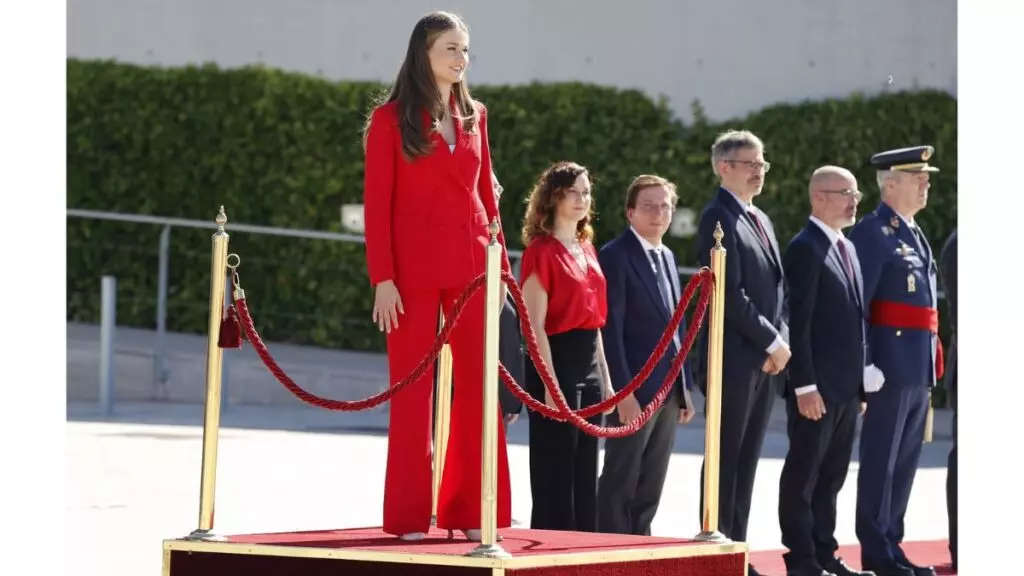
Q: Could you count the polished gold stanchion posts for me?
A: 4